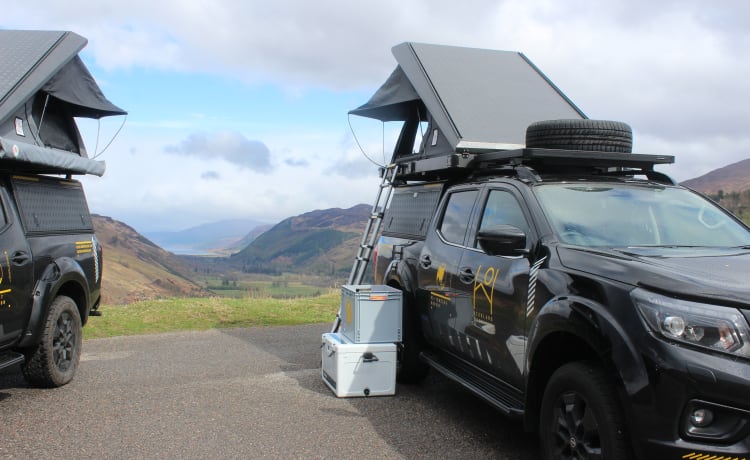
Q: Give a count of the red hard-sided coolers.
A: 0